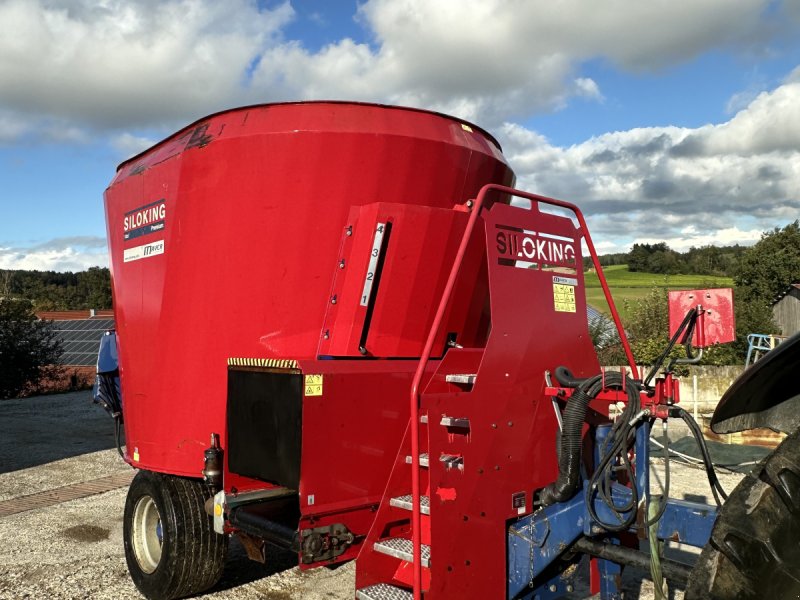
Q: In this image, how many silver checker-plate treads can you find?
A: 6